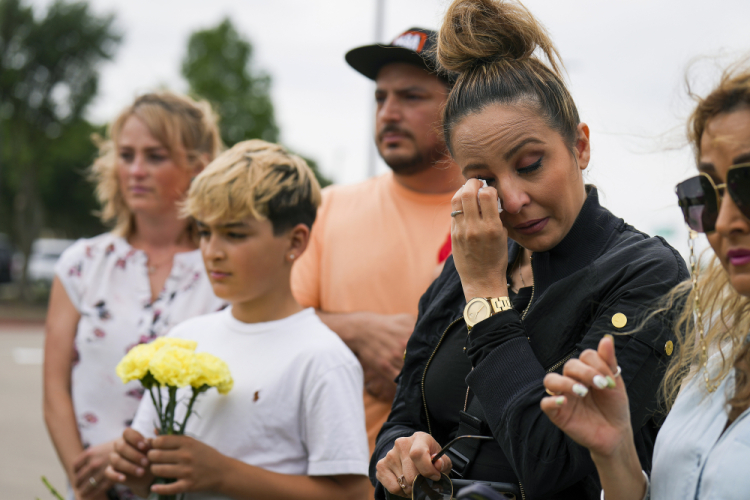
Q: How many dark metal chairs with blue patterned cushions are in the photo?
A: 0